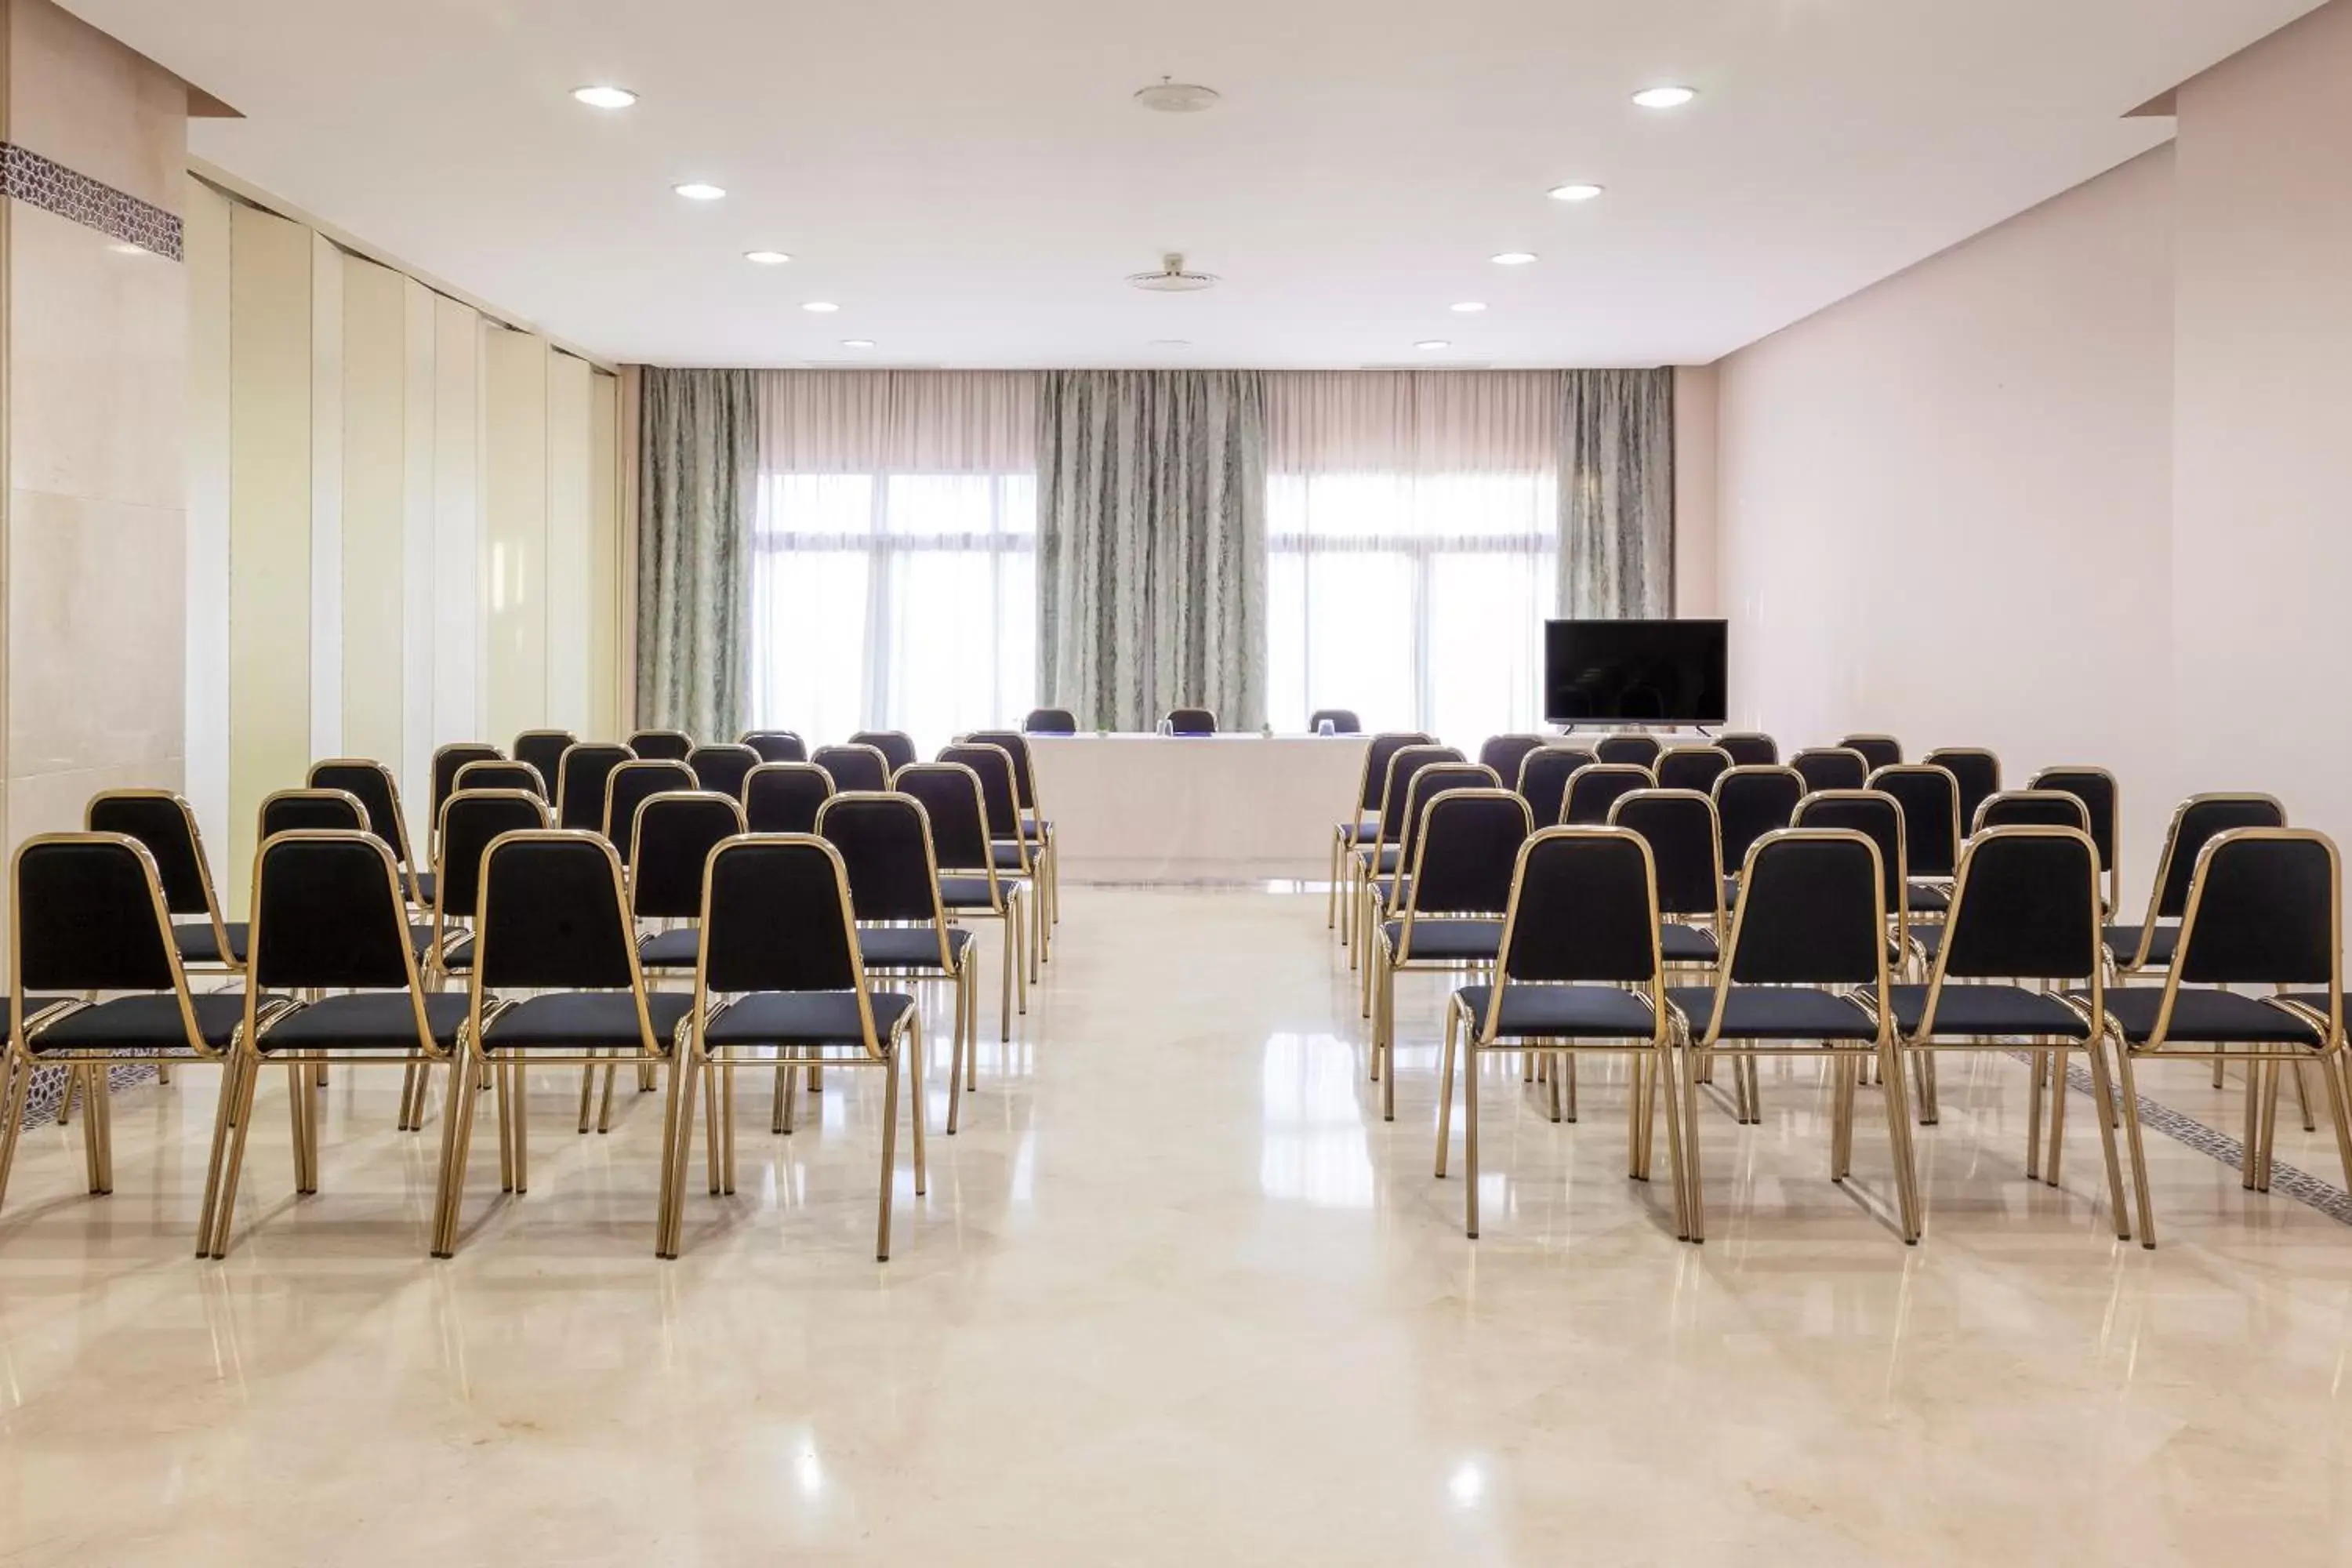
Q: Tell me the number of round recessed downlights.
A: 10